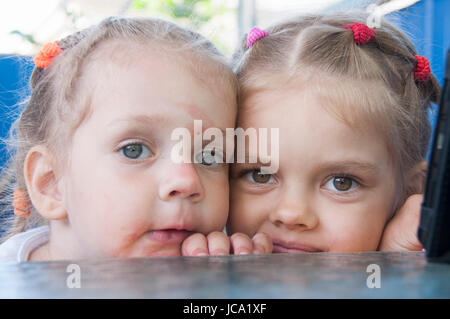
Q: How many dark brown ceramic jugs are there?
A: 0